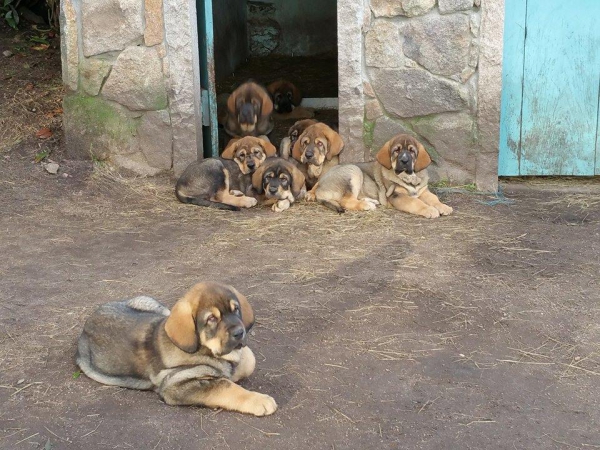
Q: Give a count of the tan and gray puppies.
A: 8